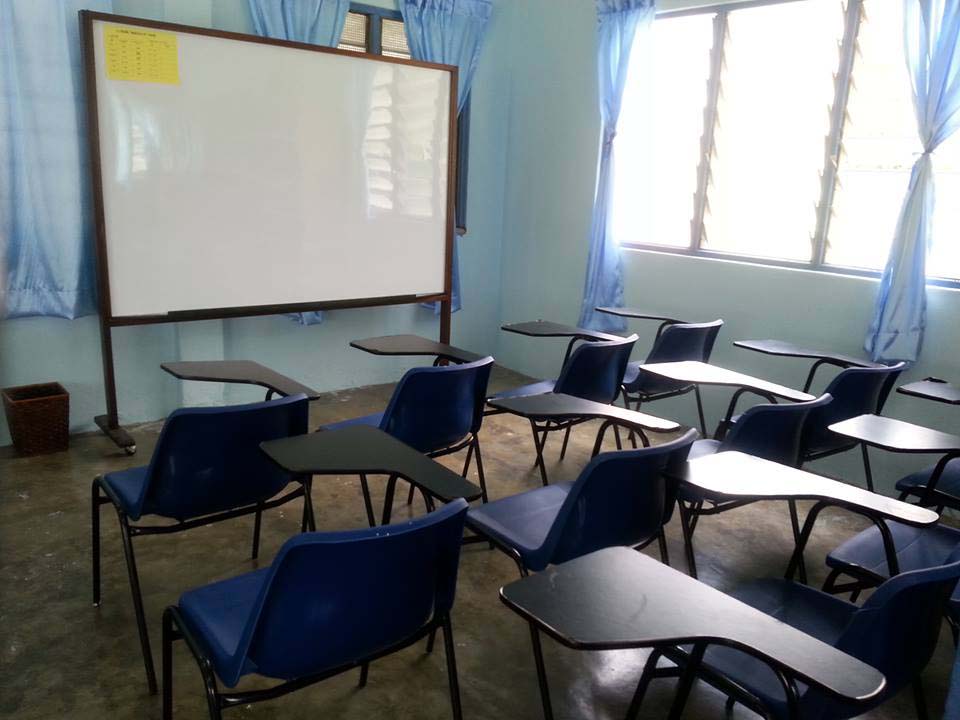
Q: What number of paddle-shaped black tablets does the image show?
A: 12